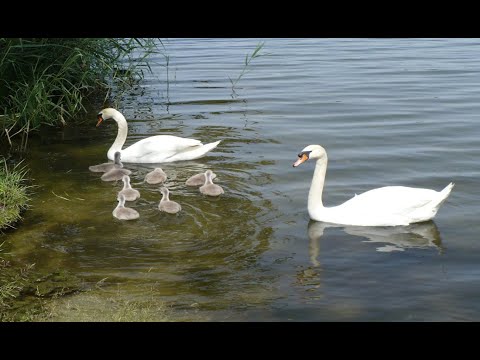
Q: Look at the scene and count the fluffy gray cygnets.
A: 8